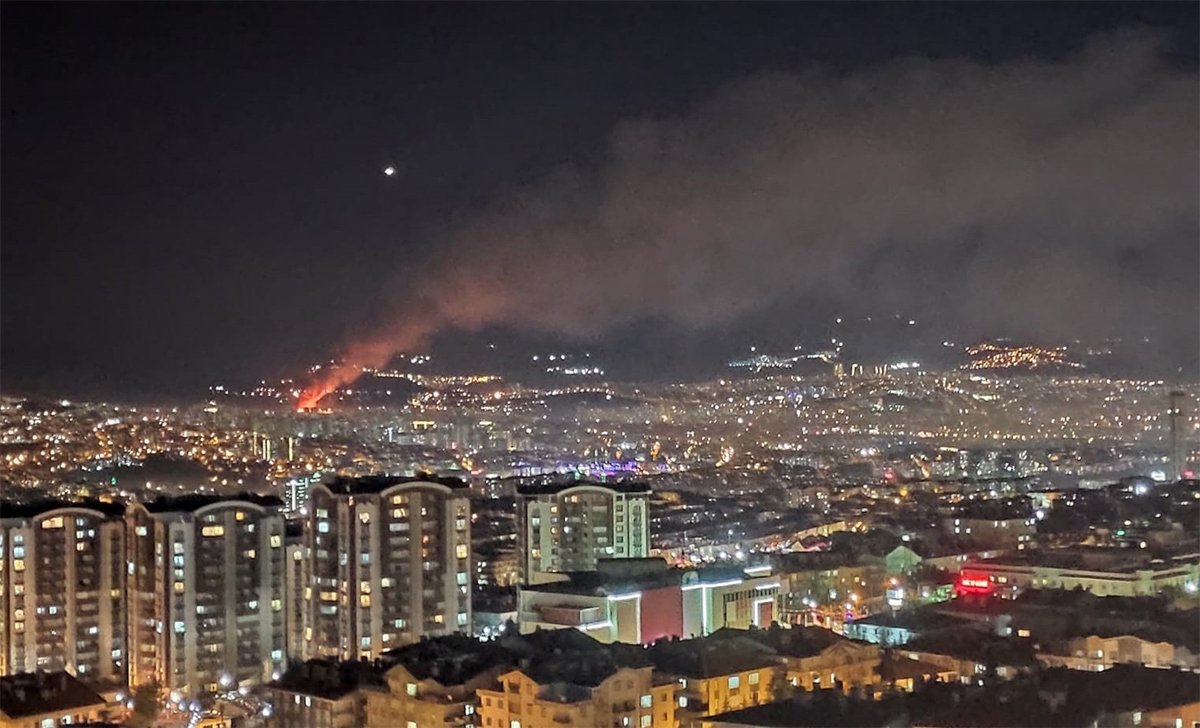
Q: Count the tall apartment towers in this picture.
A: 4